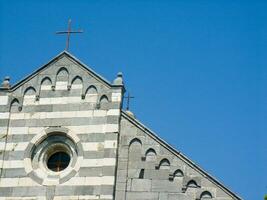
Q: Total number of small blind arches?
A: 13